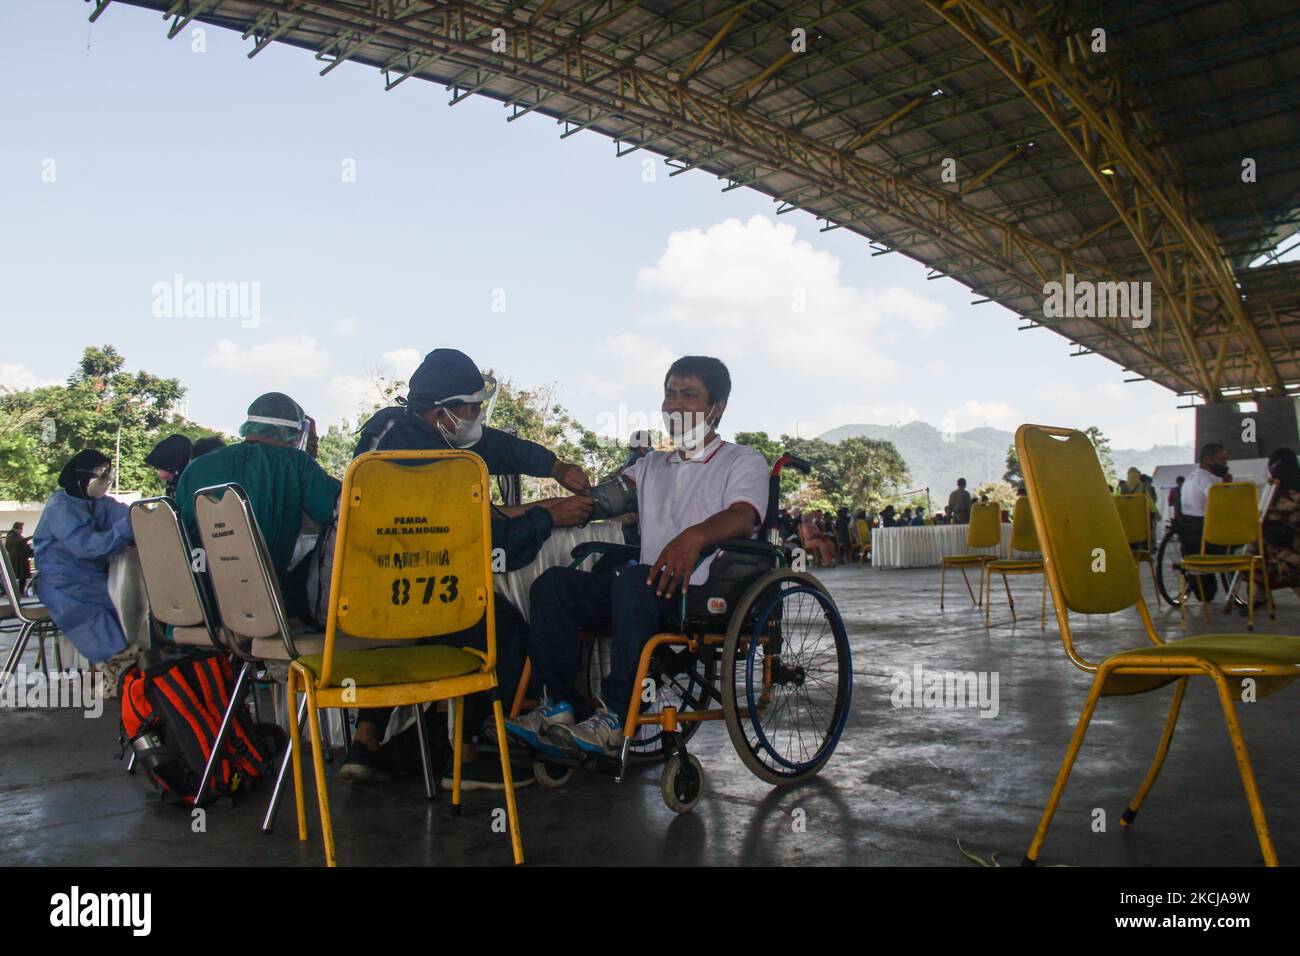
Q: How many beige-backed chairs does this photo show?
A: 2